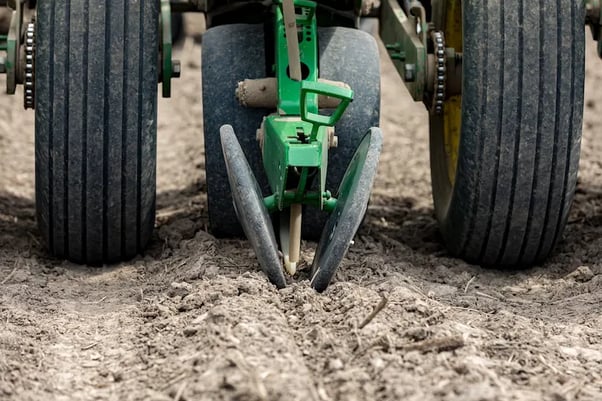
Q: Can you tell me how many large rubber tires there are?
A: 2